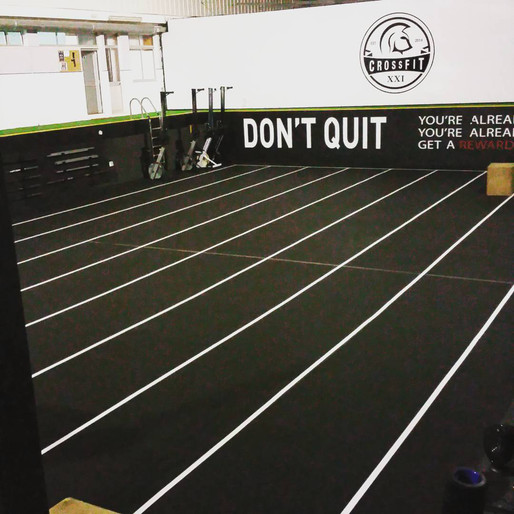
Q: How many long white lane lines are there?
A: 9